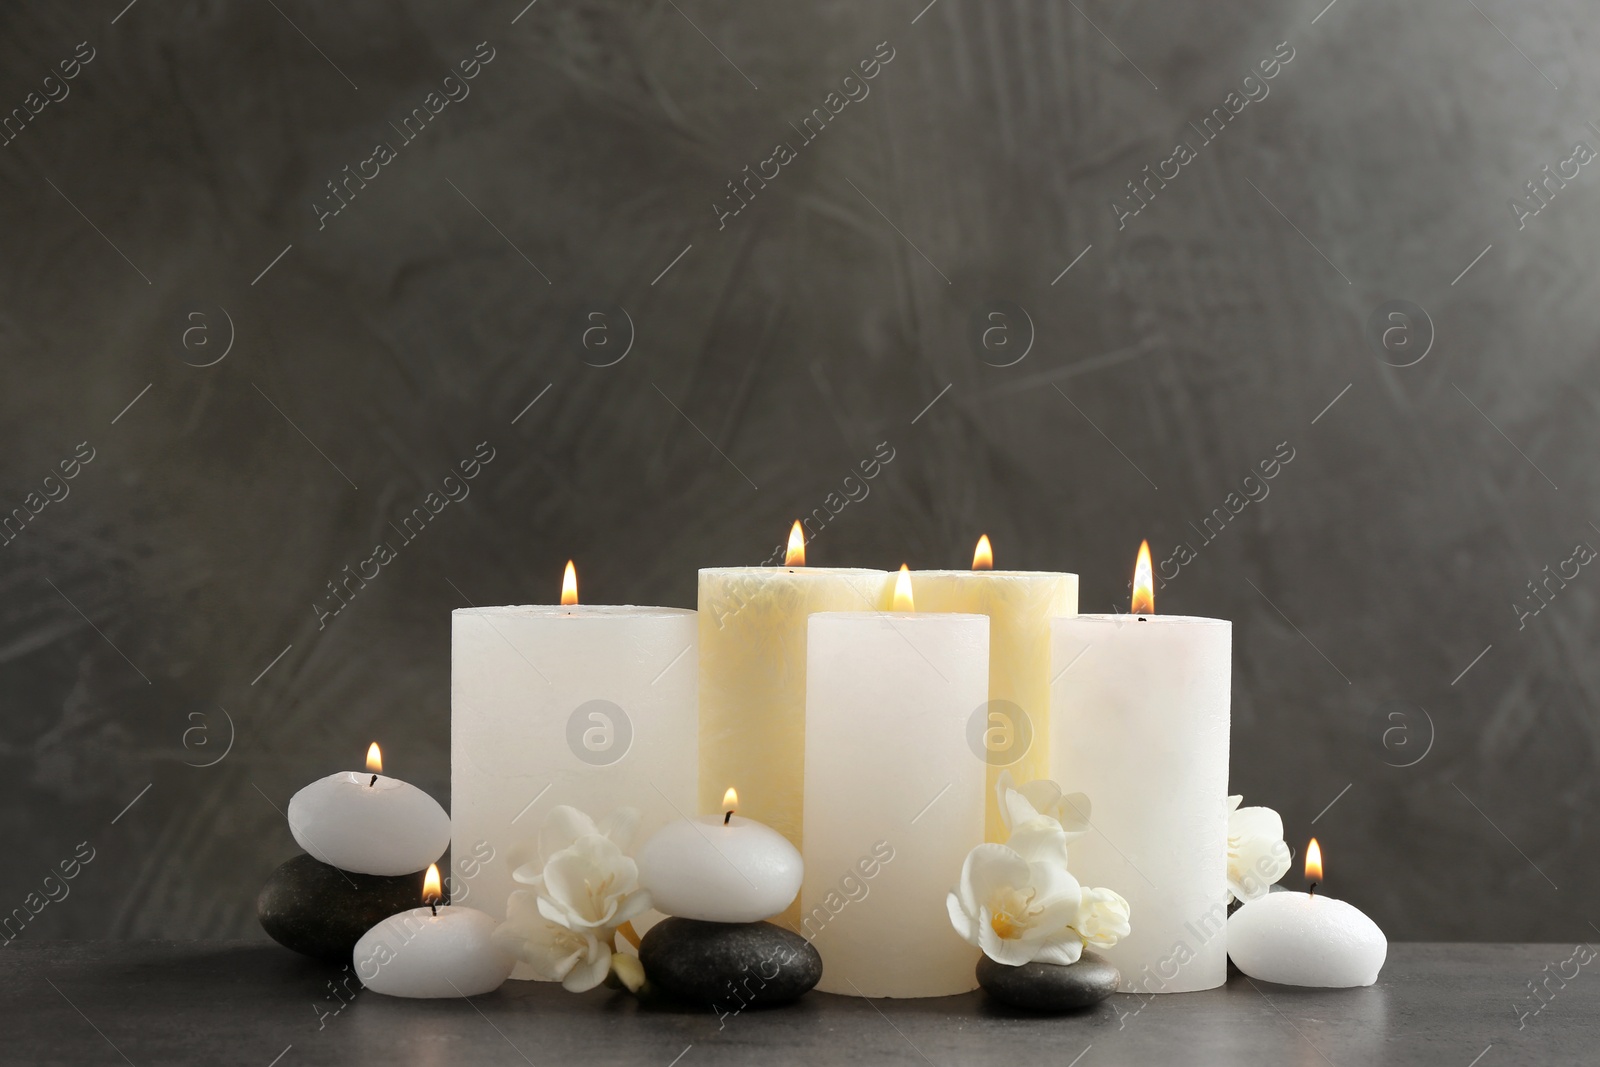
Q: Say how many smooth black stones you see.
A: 3